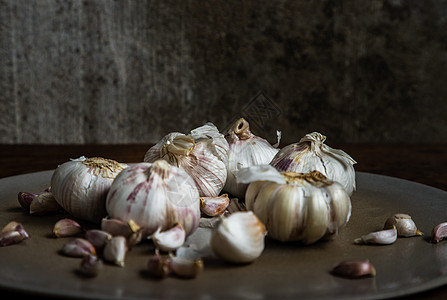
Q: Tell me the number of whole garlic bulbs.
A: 6